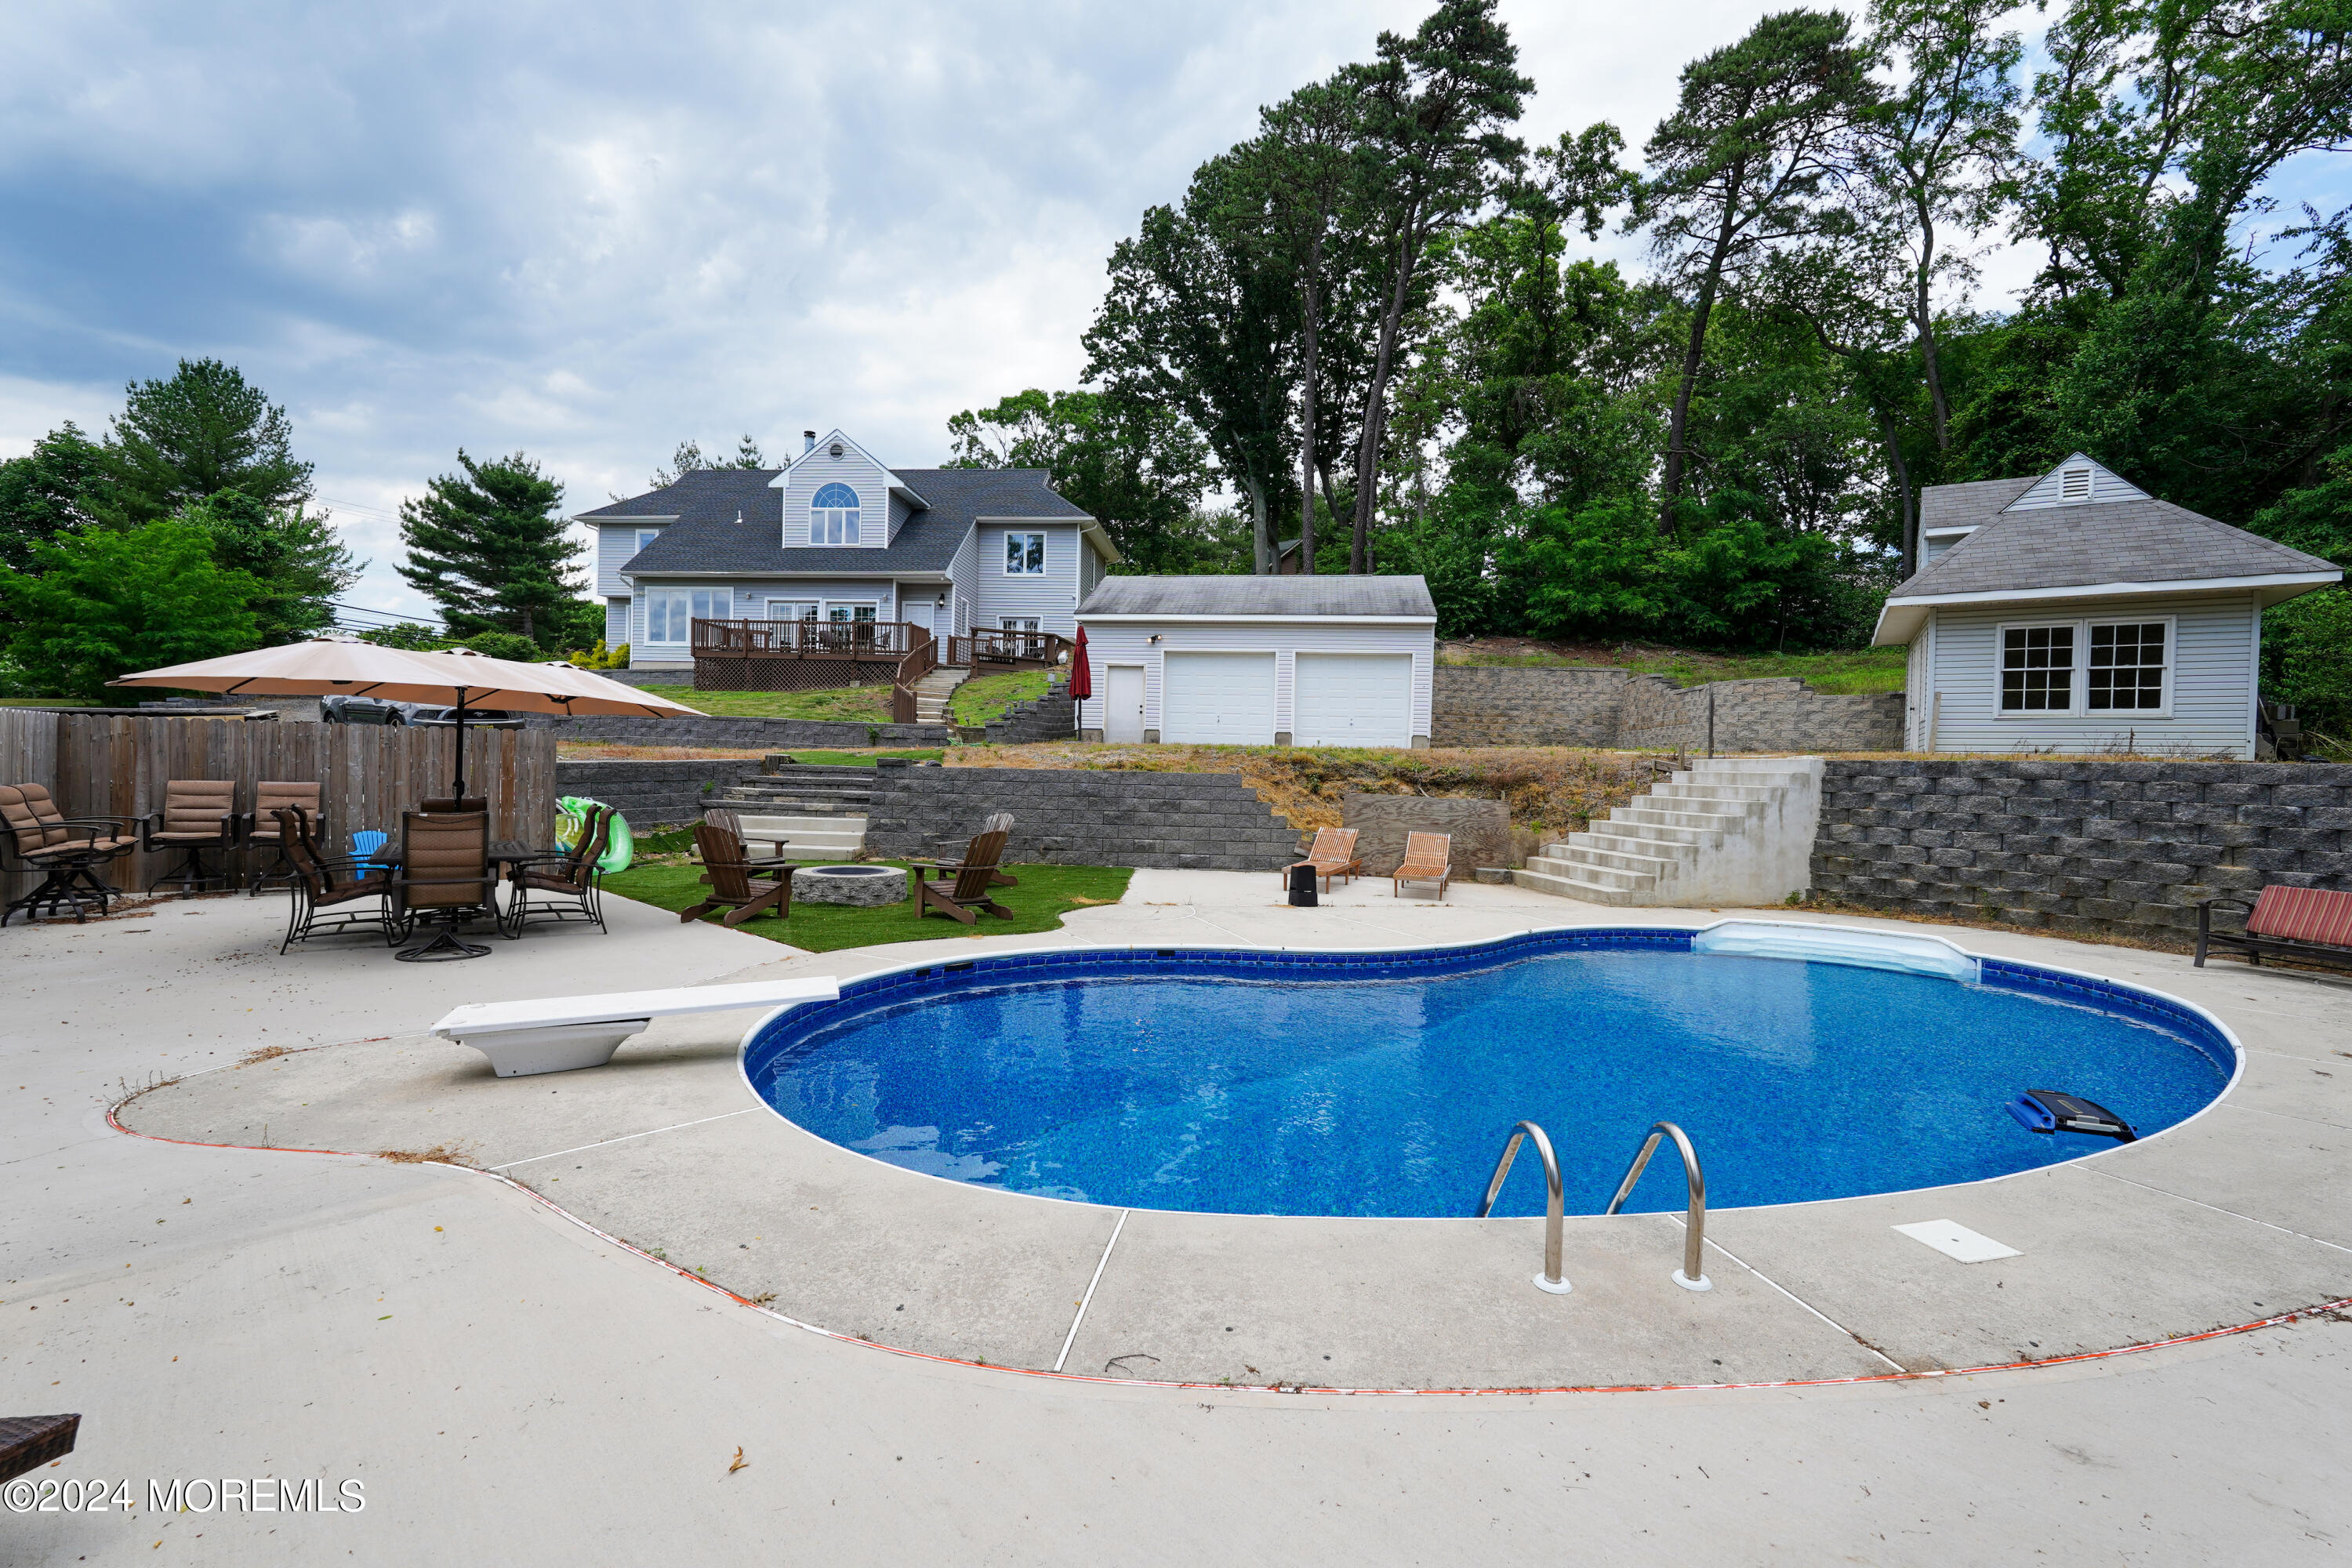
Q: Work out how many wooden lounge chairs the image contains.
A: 2